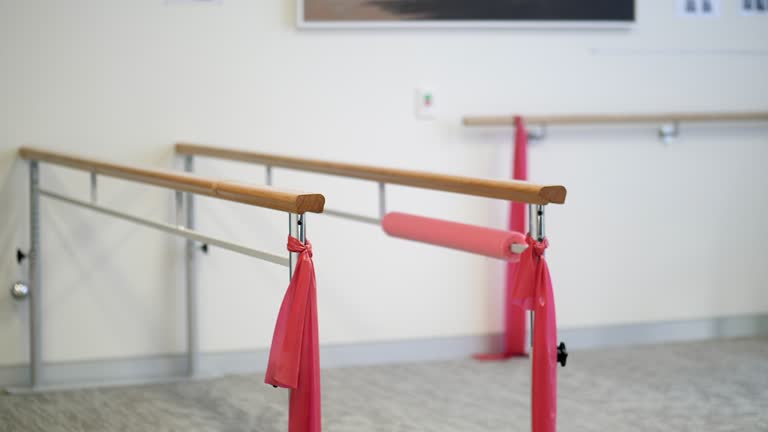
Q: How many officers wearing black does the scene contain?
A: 0